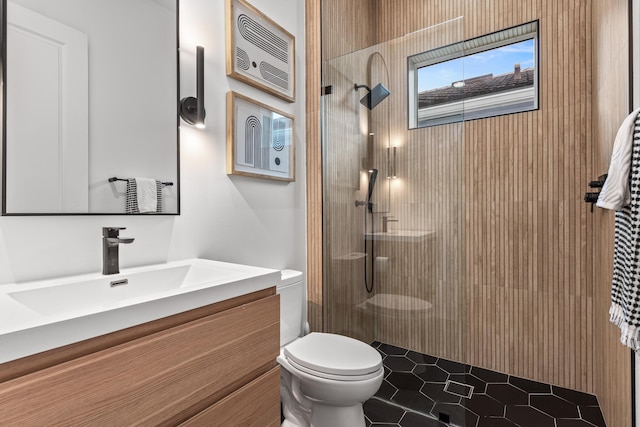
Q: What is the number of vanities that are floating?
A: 1